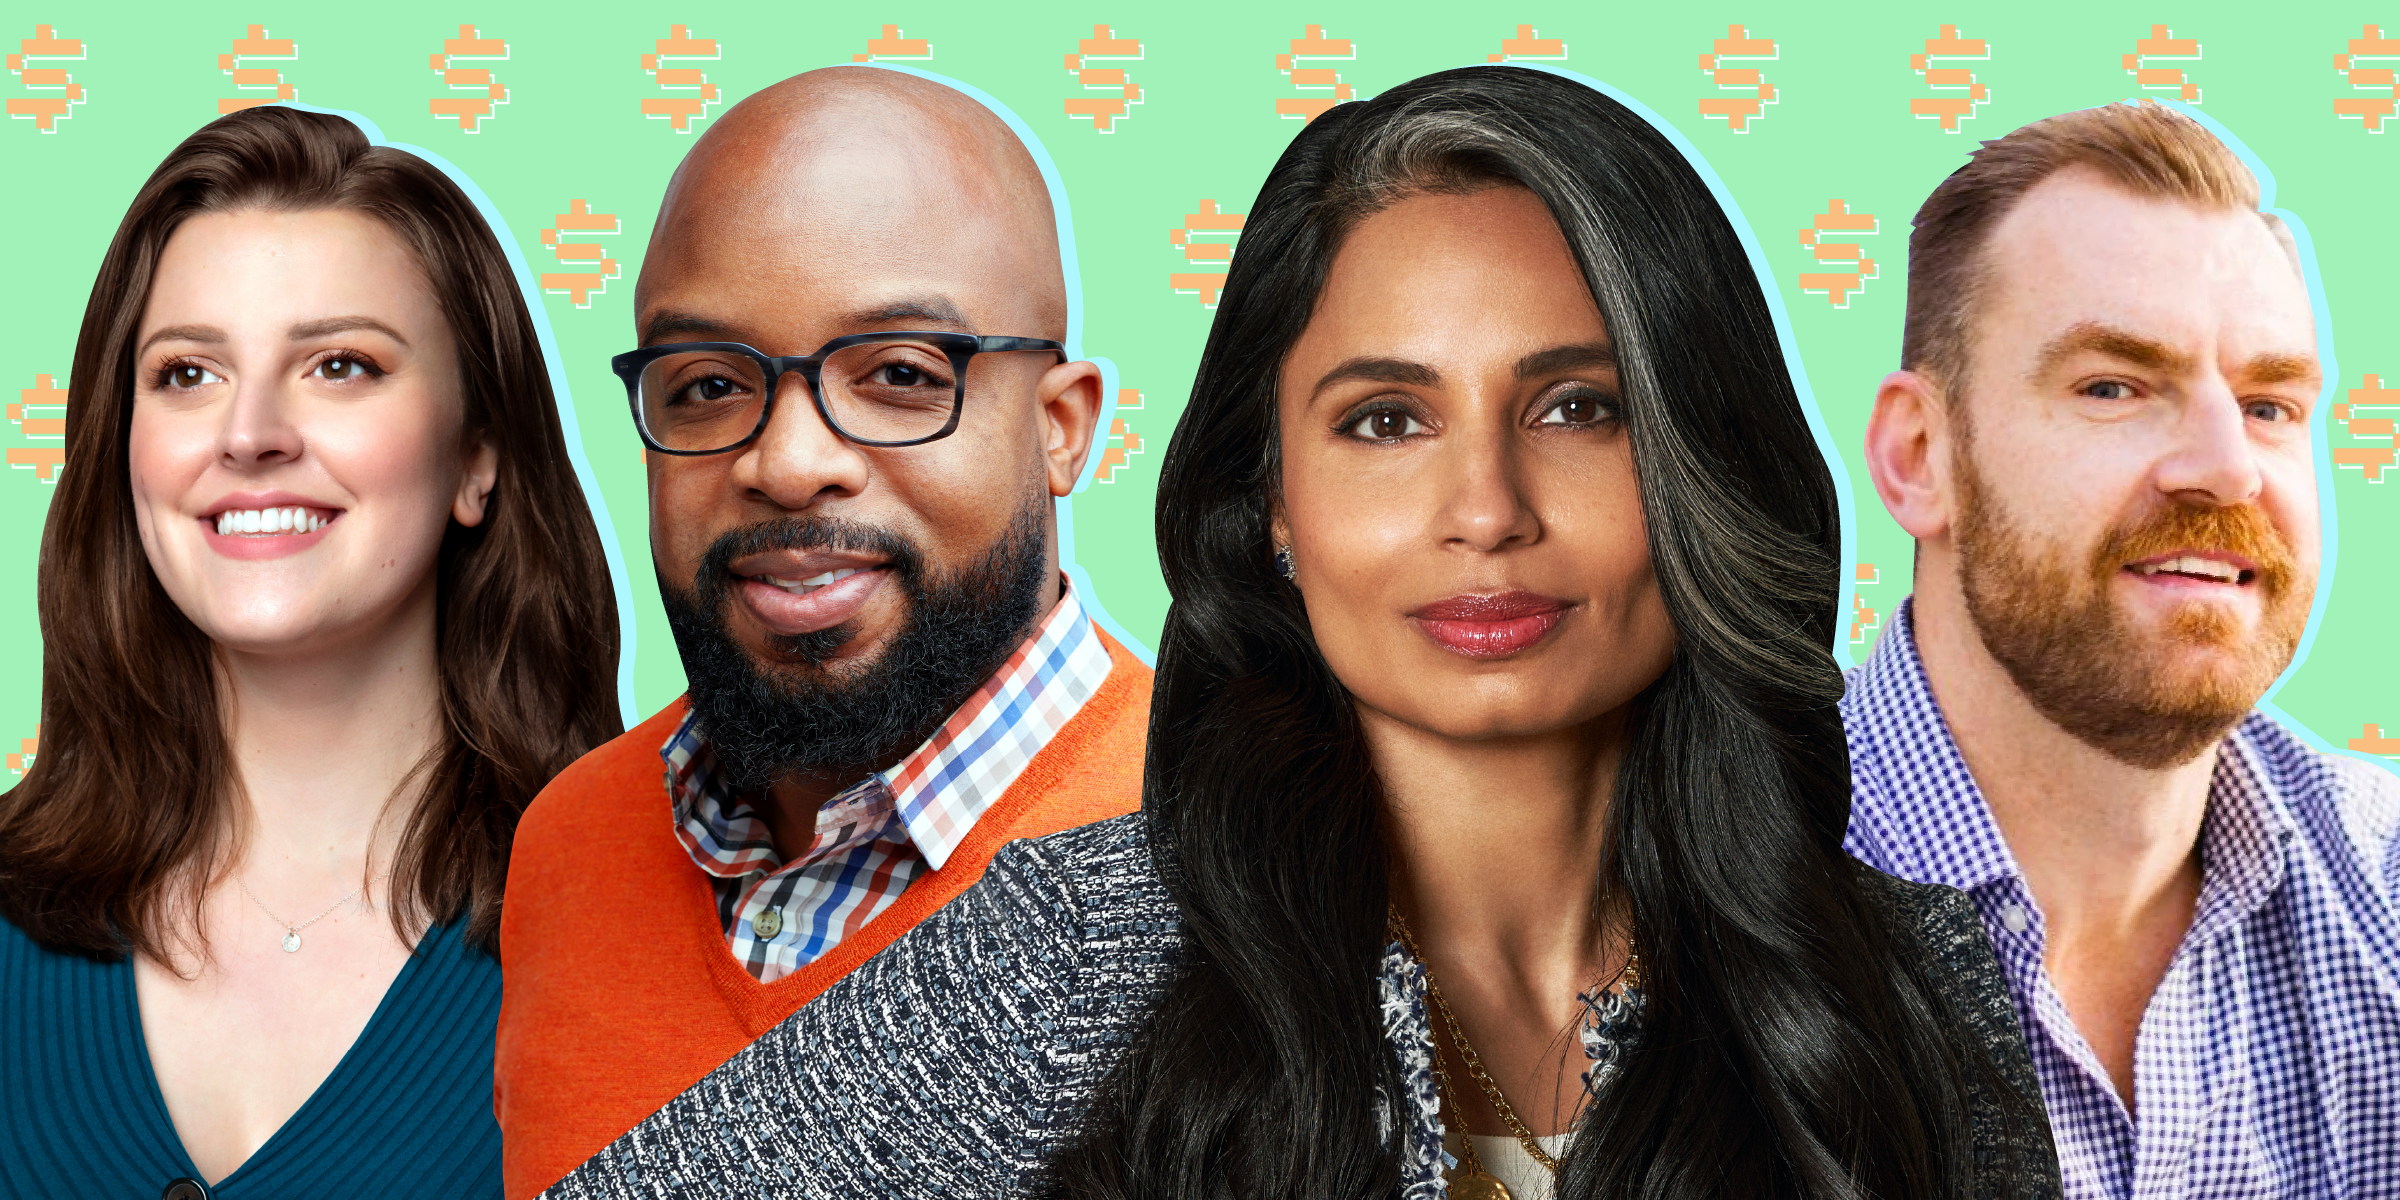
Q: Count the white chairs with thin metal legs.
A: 0